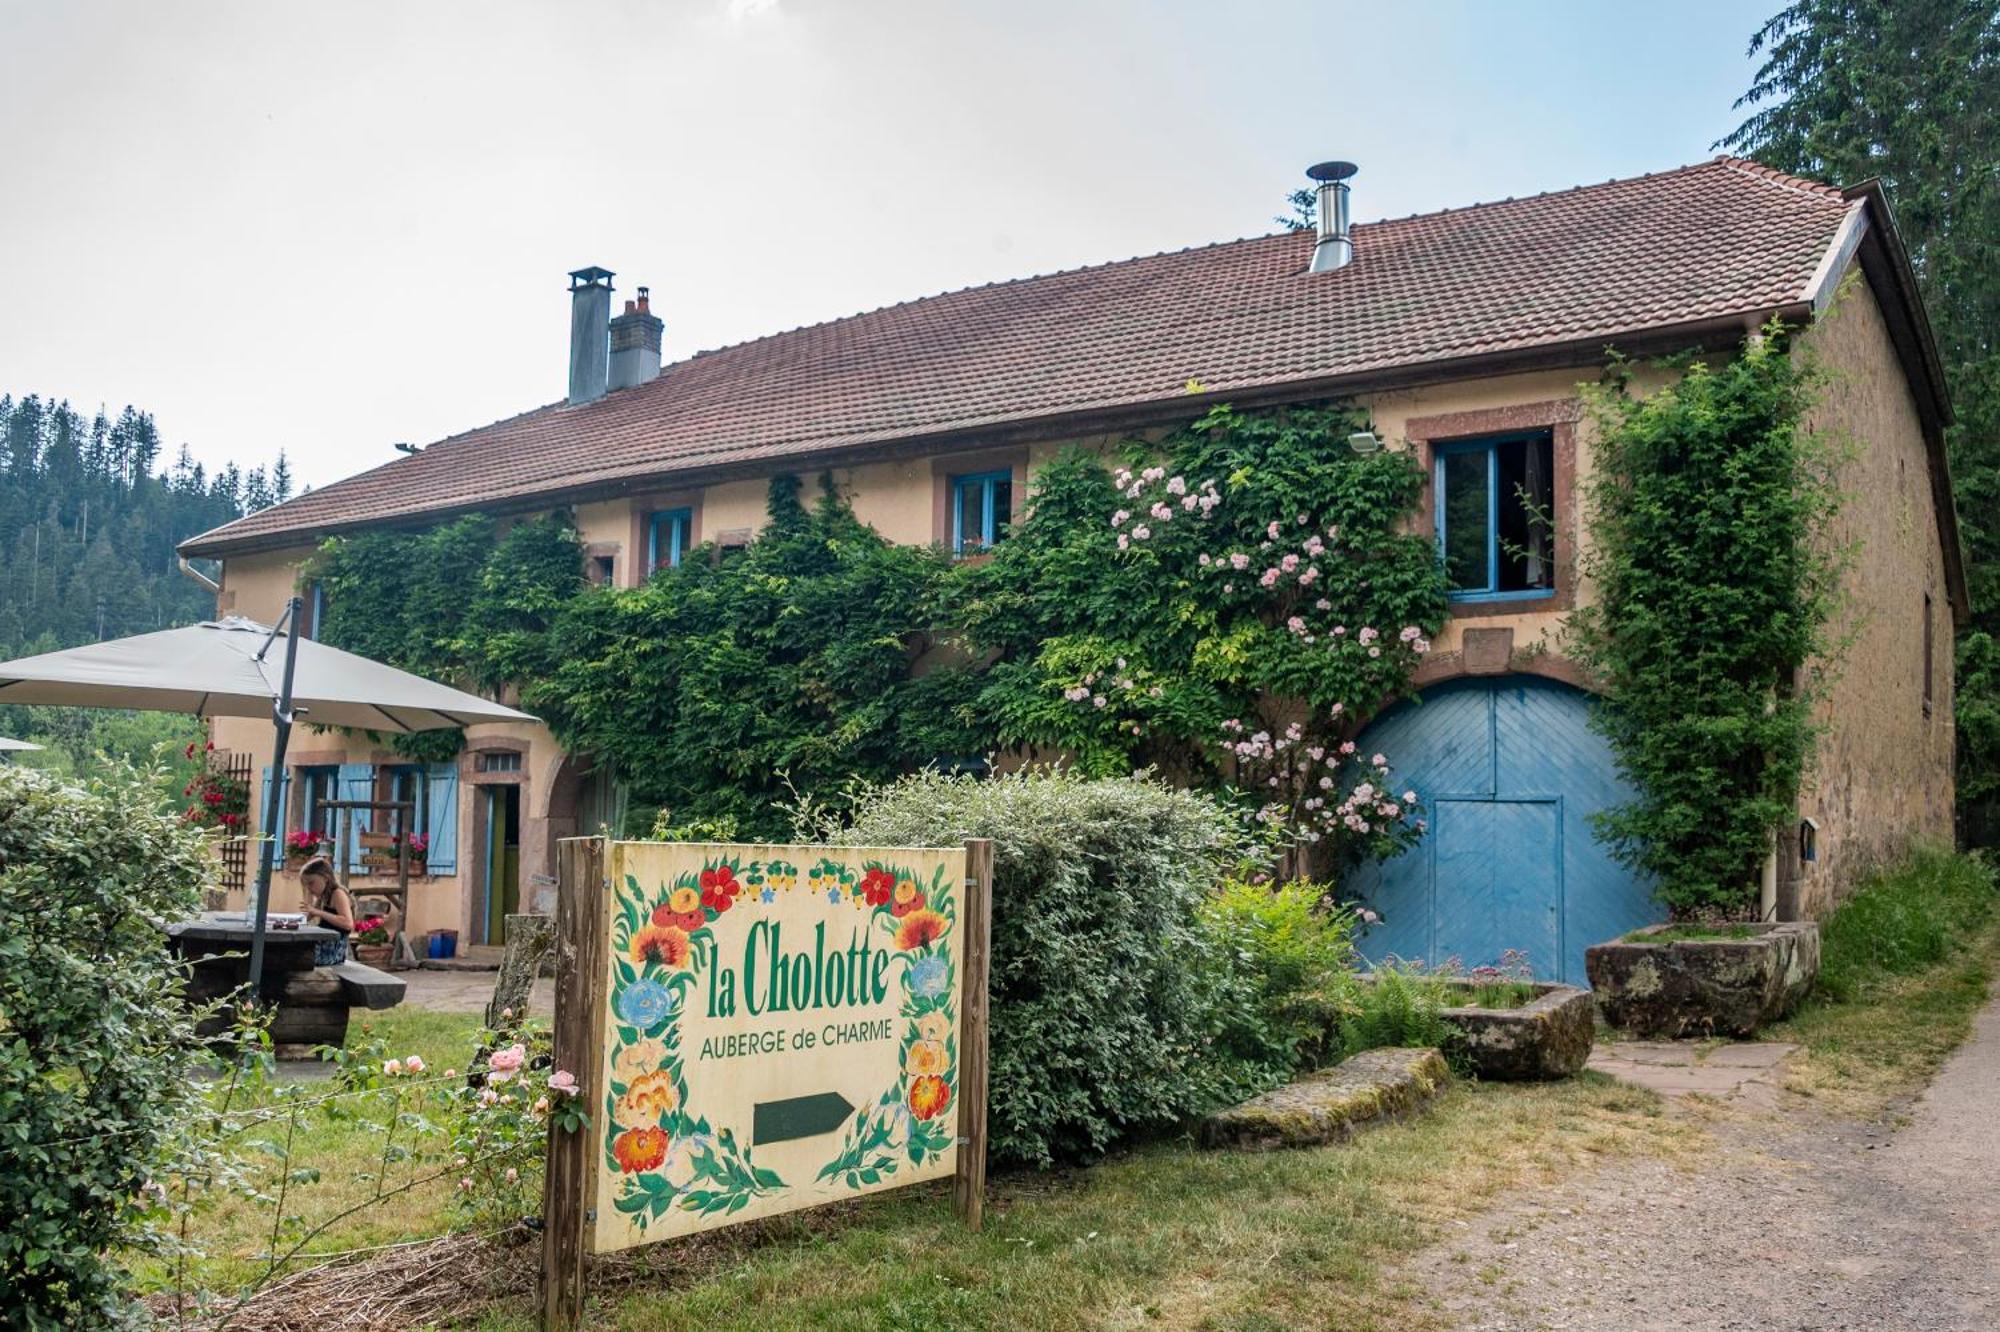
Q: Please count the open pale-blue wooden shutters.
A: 3